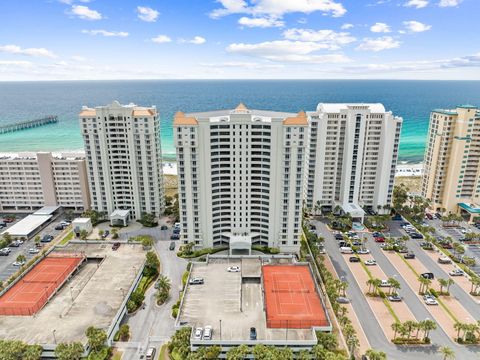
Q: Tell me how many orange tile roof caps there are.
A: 5